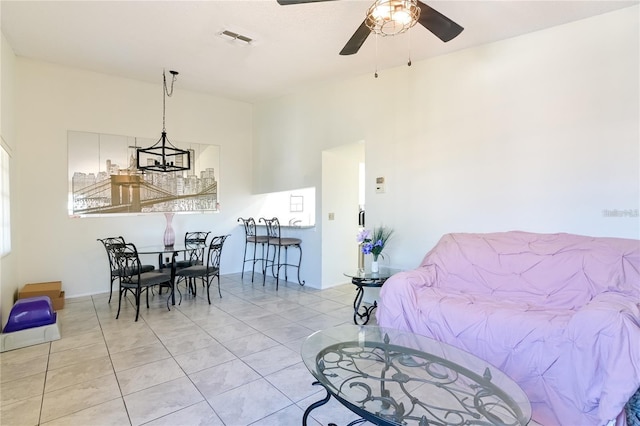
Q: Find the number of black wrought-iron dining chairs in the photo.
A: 4